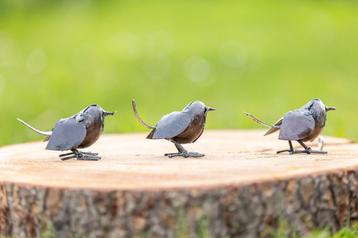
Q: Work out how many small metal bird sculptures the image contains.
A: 3